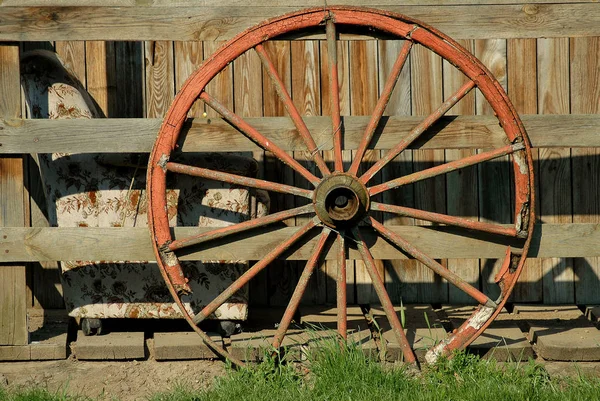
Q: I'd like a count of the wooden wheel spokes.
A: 14